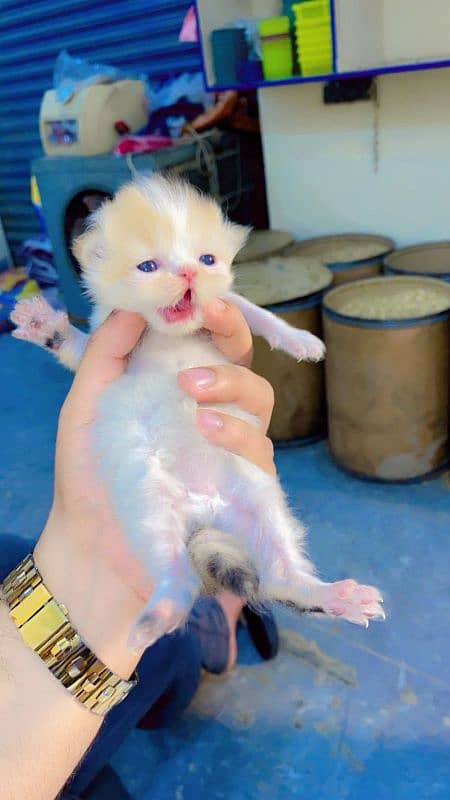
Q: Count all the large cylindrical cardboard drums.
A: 5